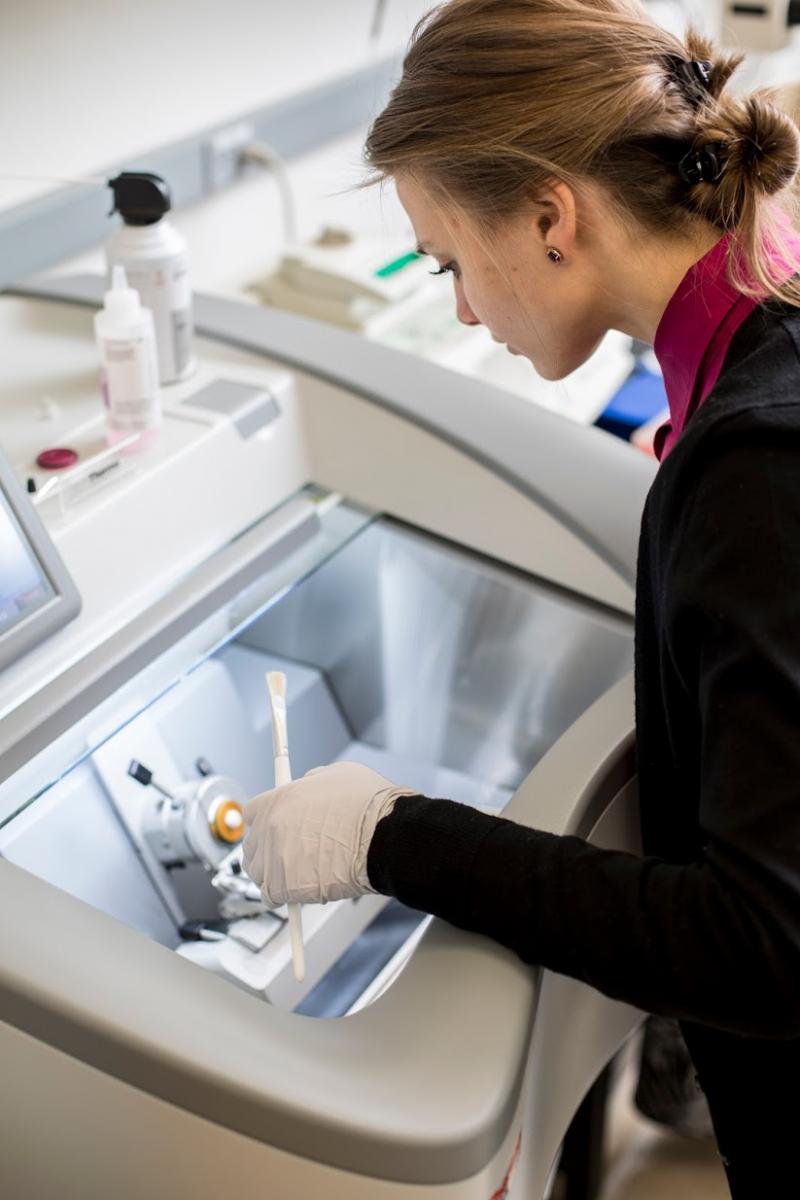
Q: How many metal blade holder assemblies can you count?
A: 1